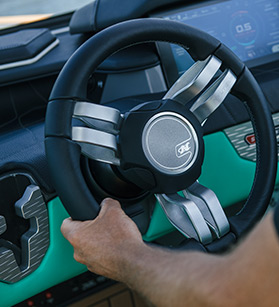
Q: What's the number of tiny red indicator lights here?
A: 2